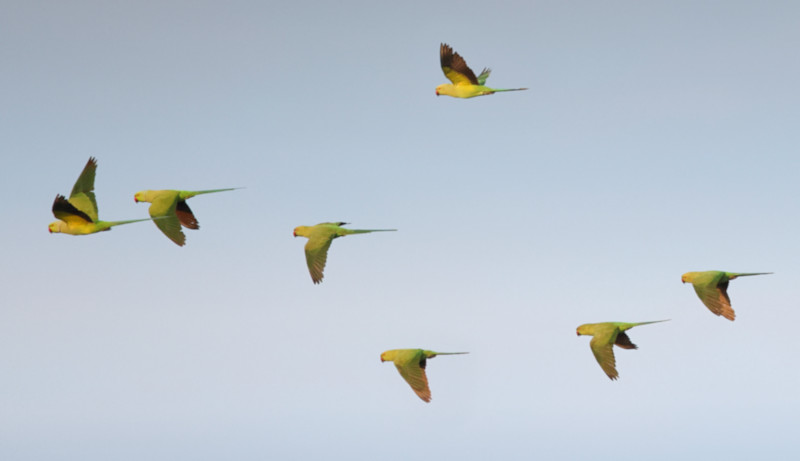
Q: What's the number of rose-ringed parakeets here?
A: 7